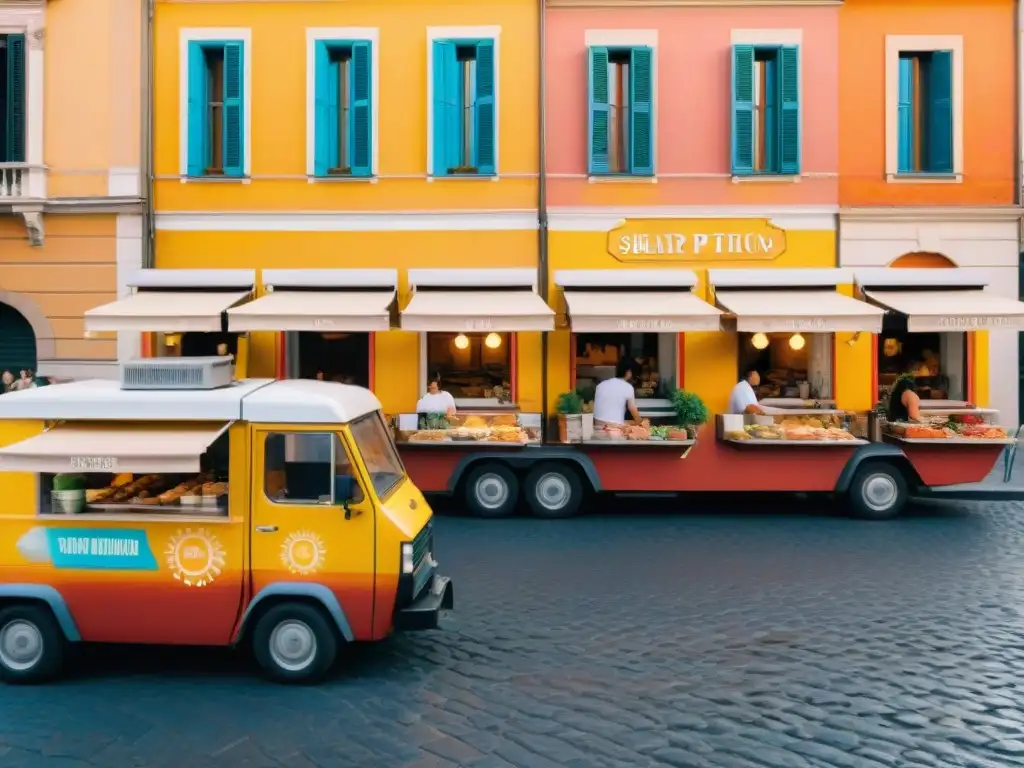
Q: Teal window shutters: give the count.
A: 12